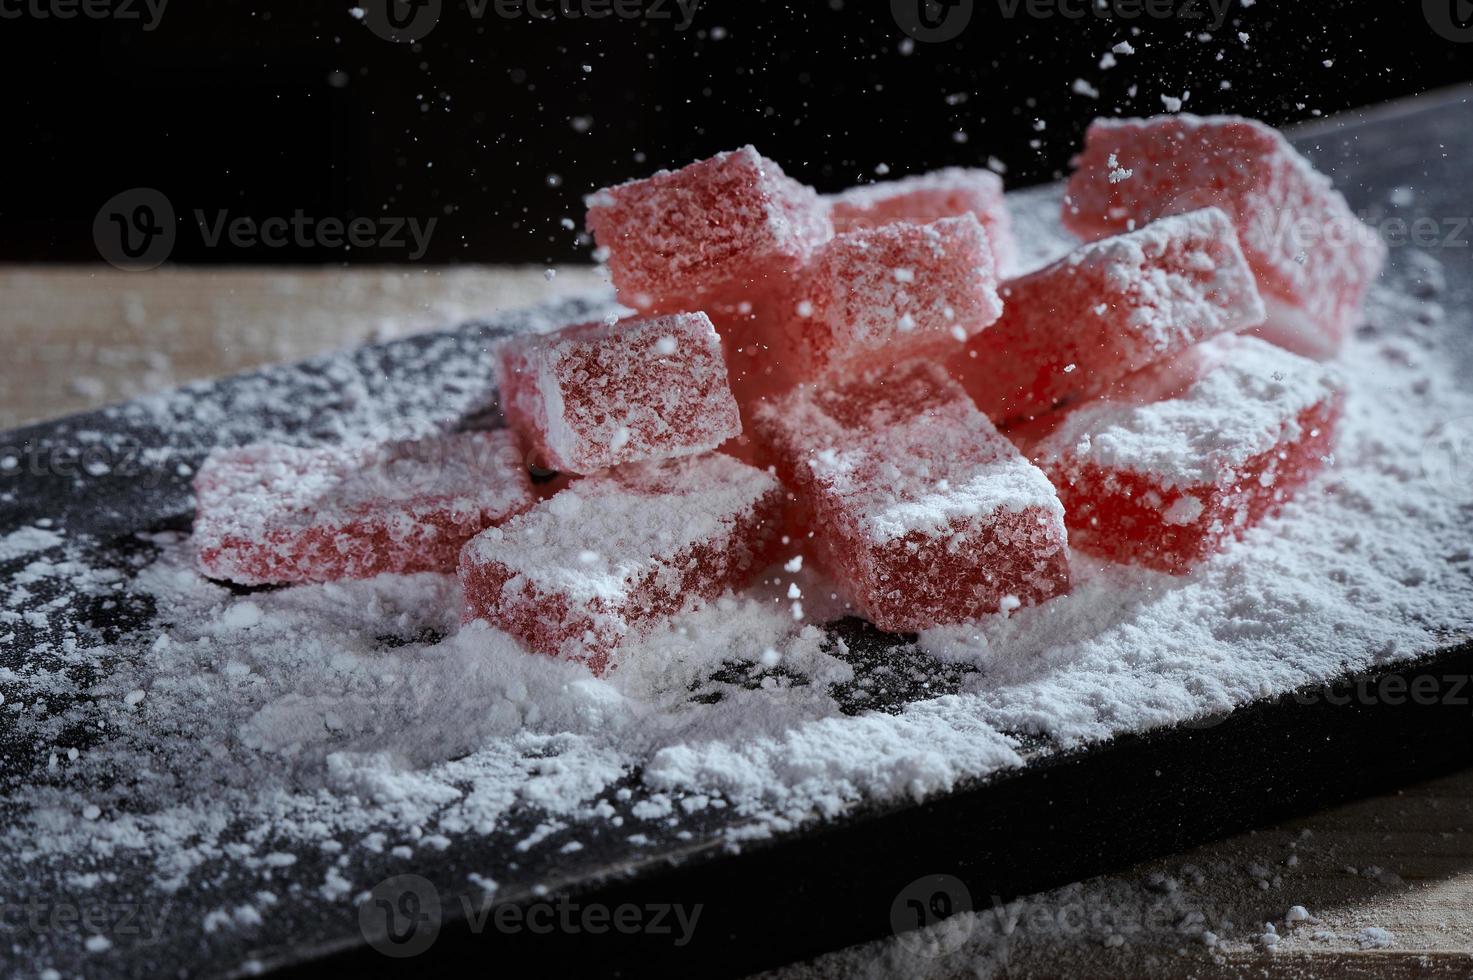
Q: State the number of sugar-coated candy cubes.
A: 10